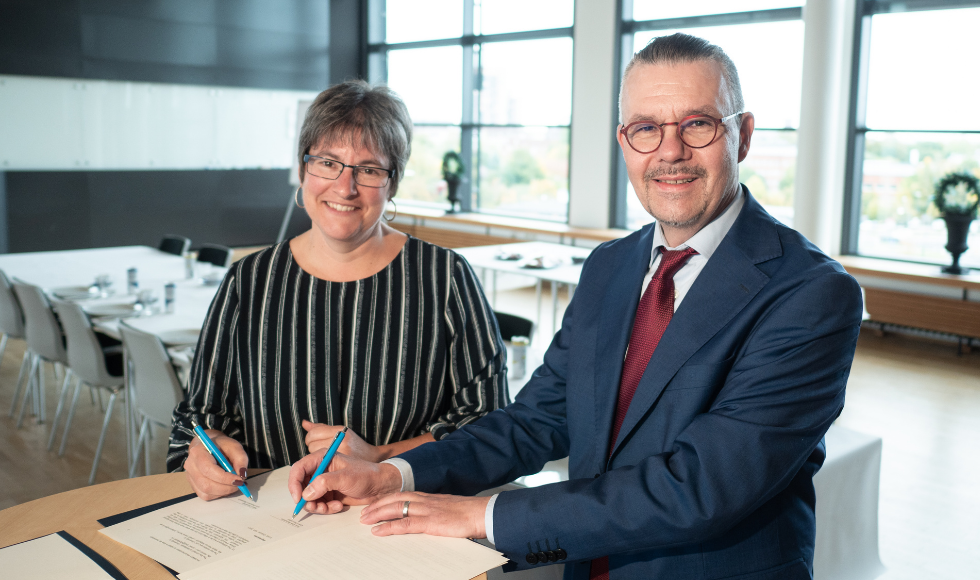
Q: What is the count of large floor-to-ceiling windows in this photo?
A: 3